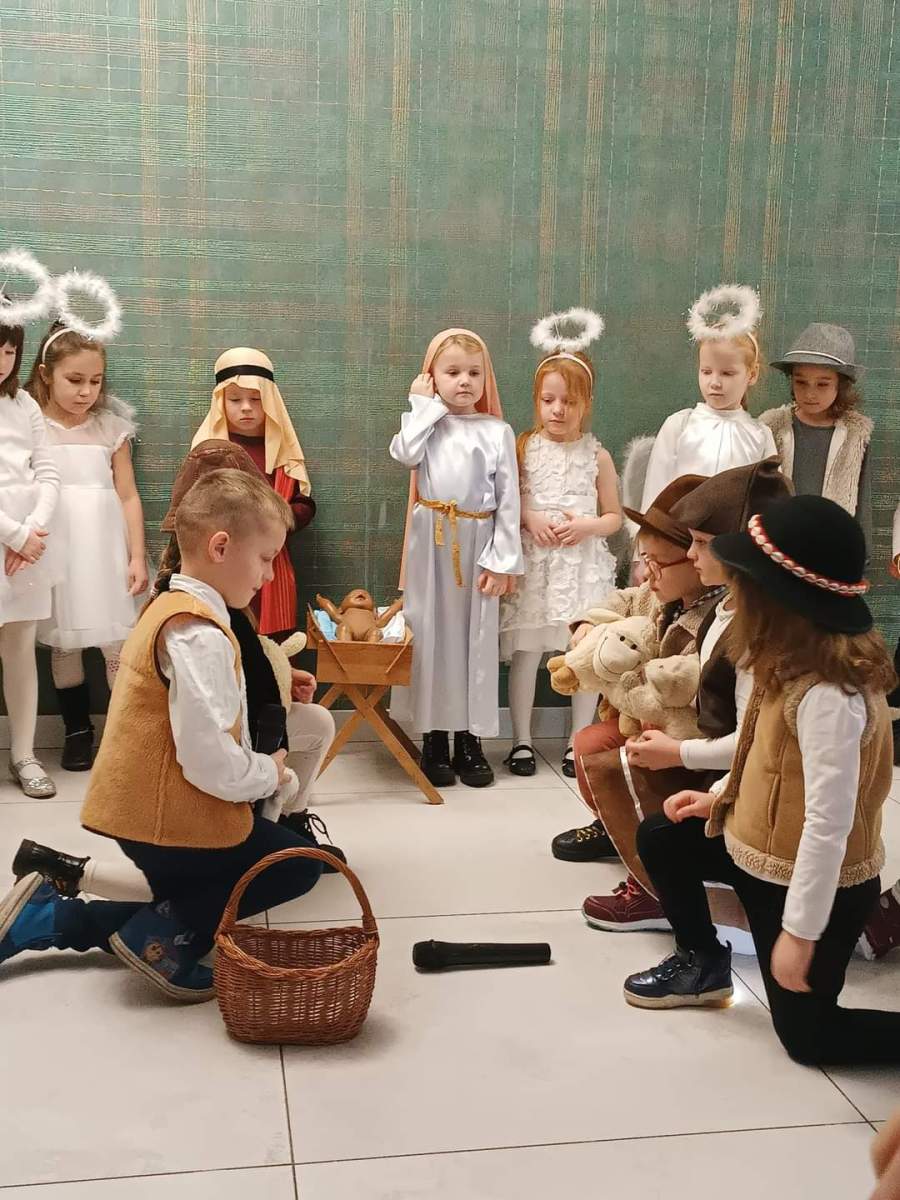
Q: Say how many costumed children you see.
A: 12